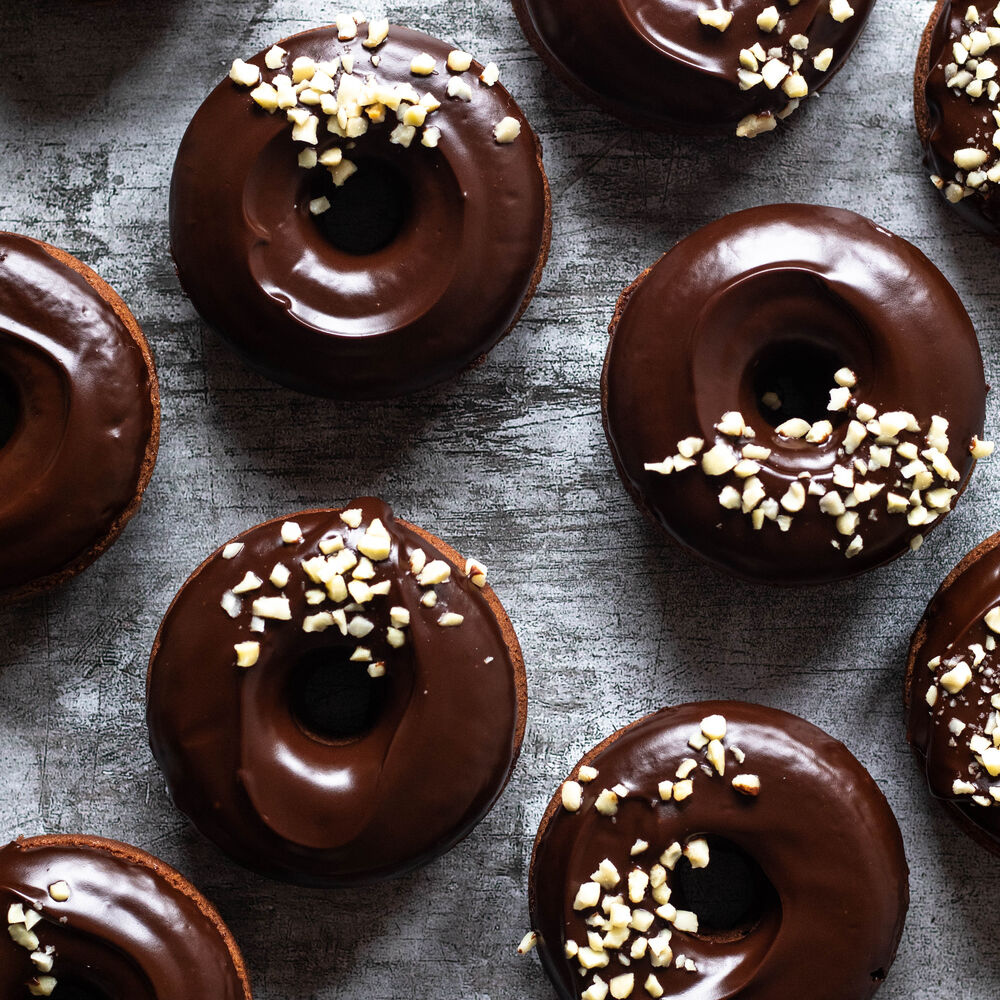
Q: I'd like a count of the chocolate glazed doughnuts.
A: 9